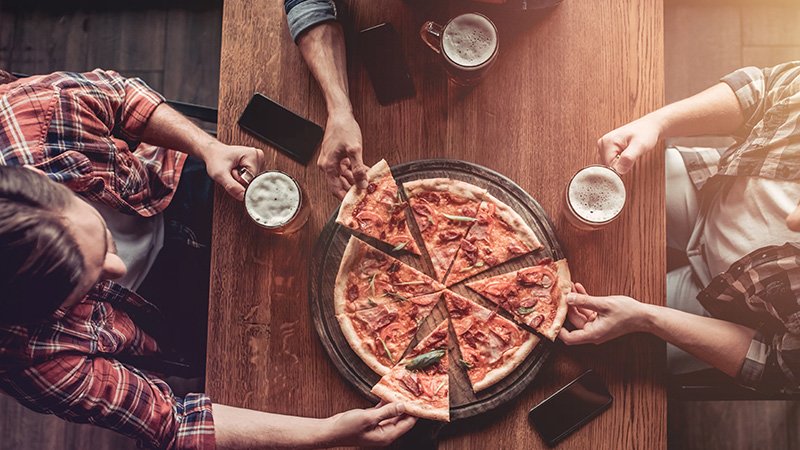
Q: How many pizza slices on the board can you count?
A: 8